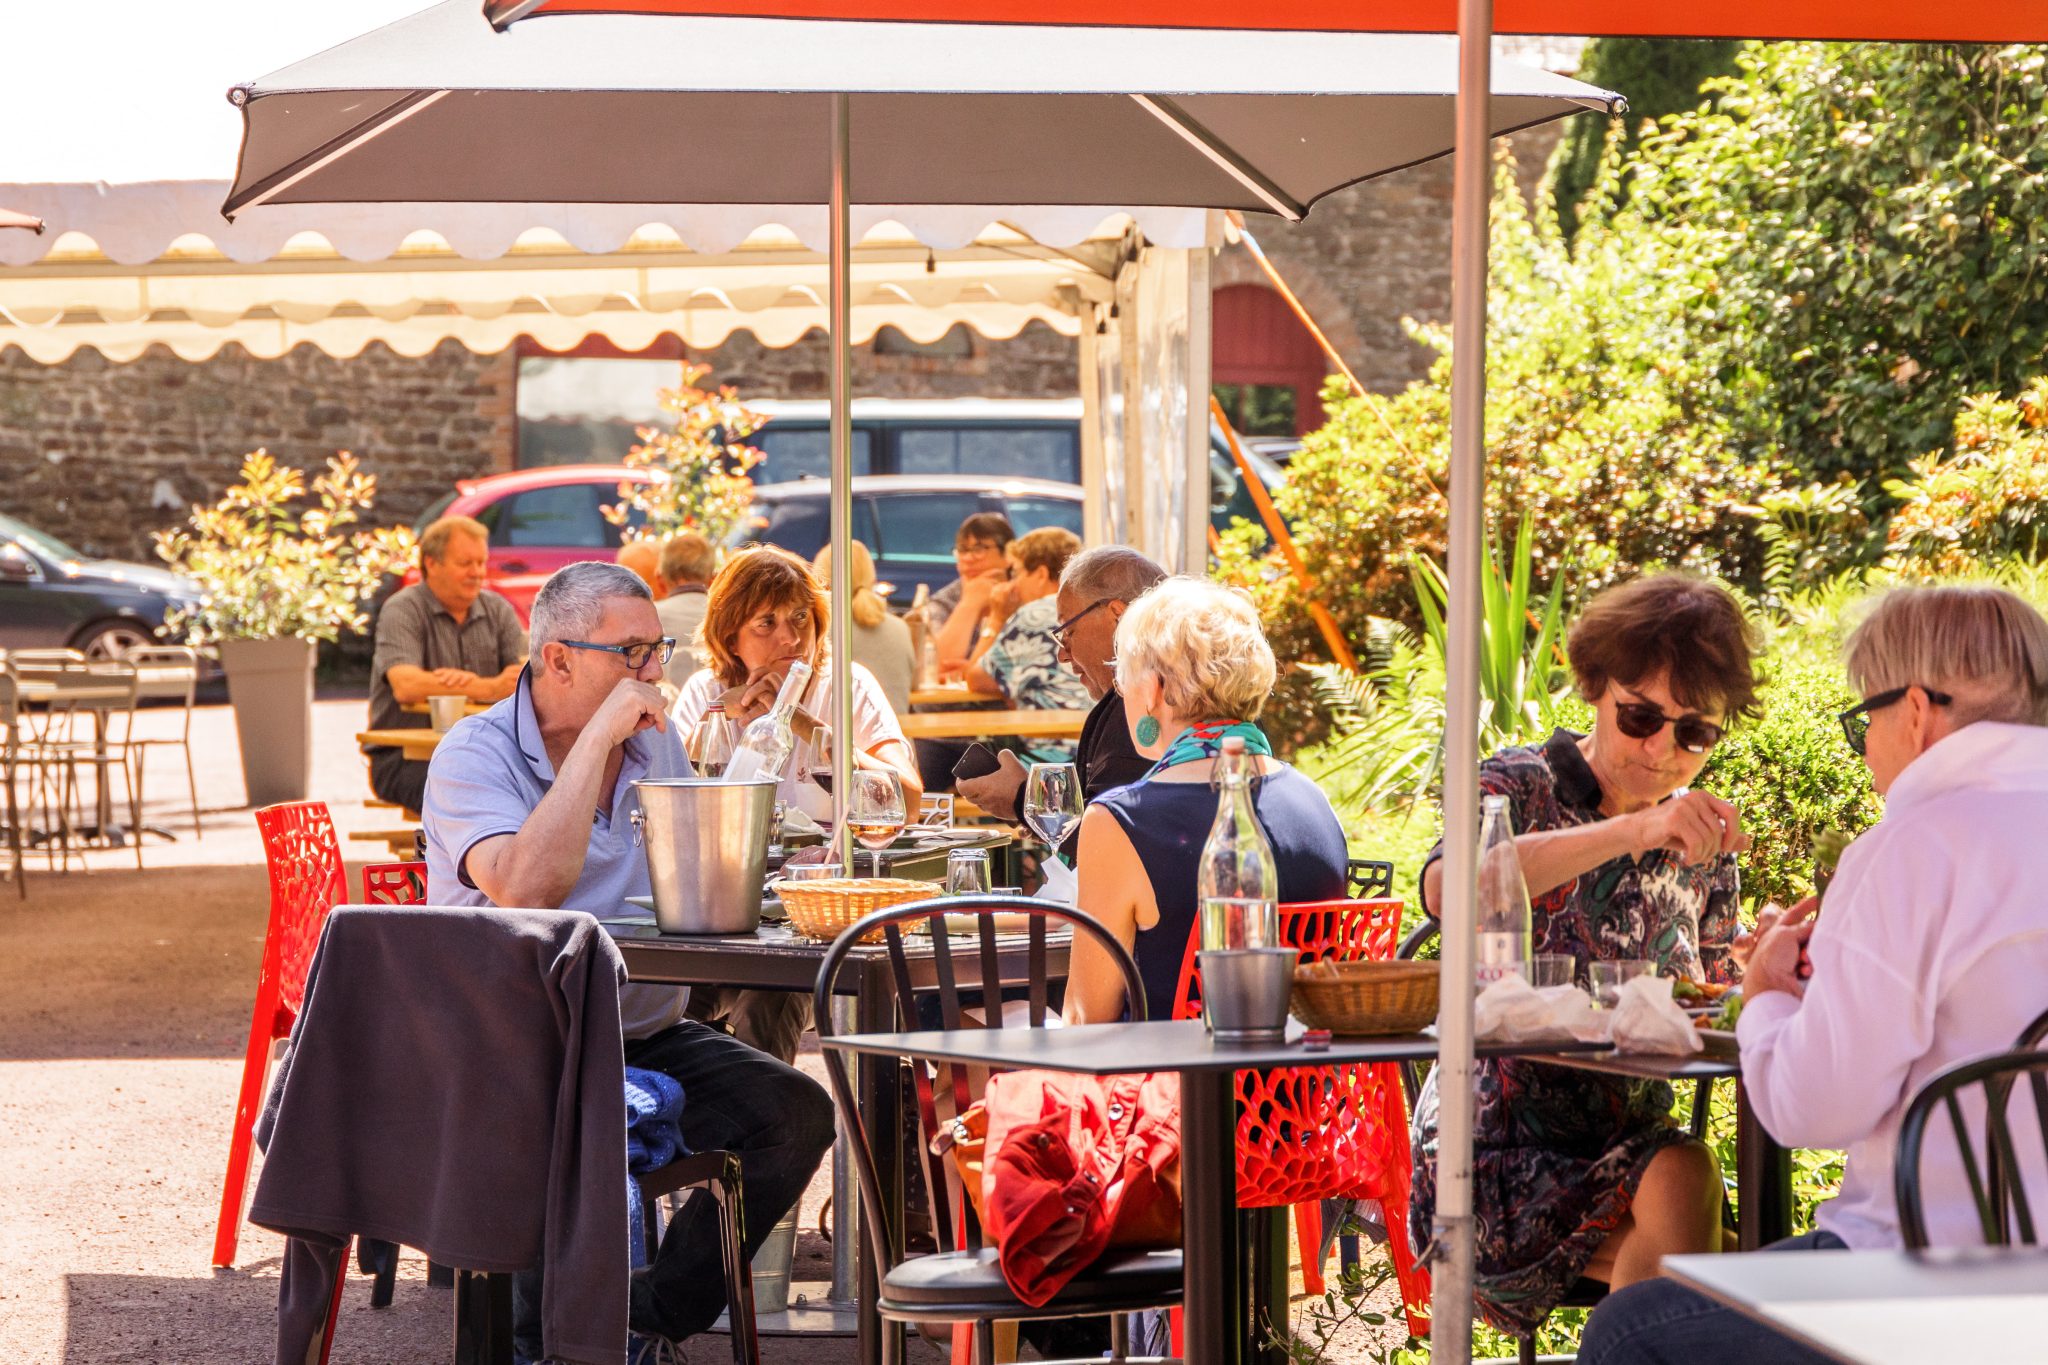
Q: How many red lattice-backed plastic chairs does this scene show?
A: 3